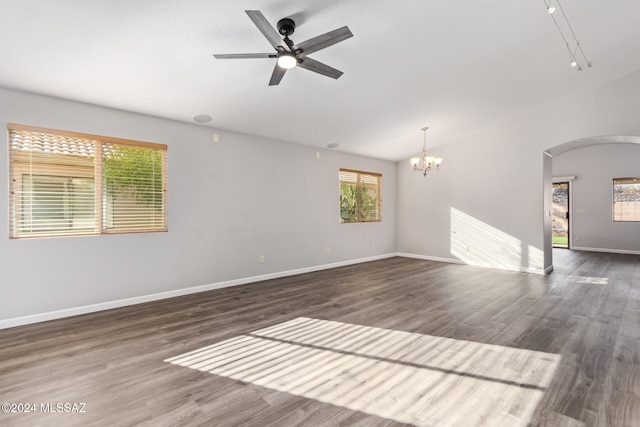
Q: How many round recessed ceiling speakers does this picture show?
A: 2